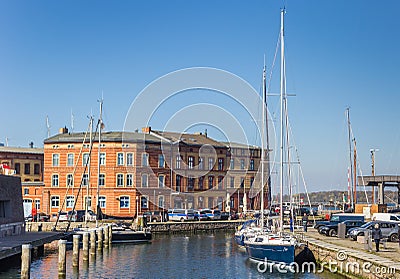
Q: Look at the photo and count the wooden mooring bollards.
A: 8